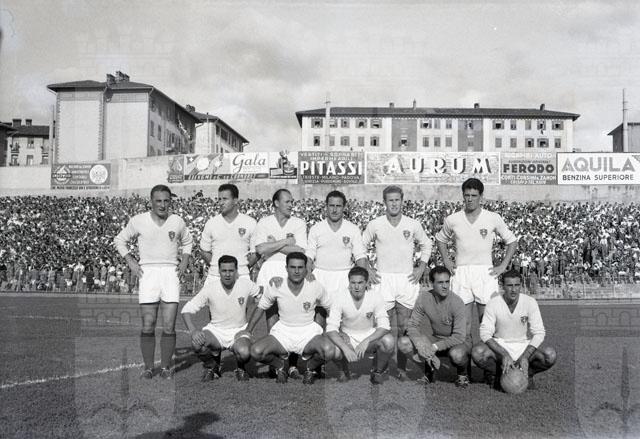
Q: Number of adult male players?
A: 11